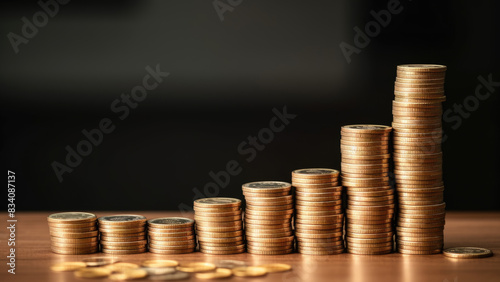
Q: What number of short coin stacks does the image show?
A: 3